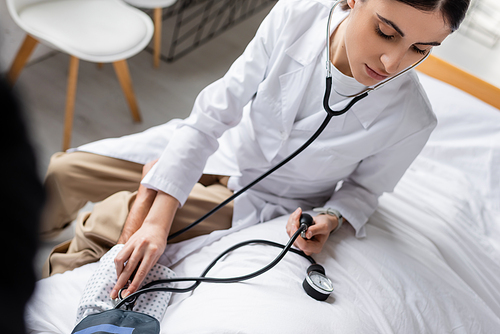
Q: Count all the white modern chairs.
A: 2